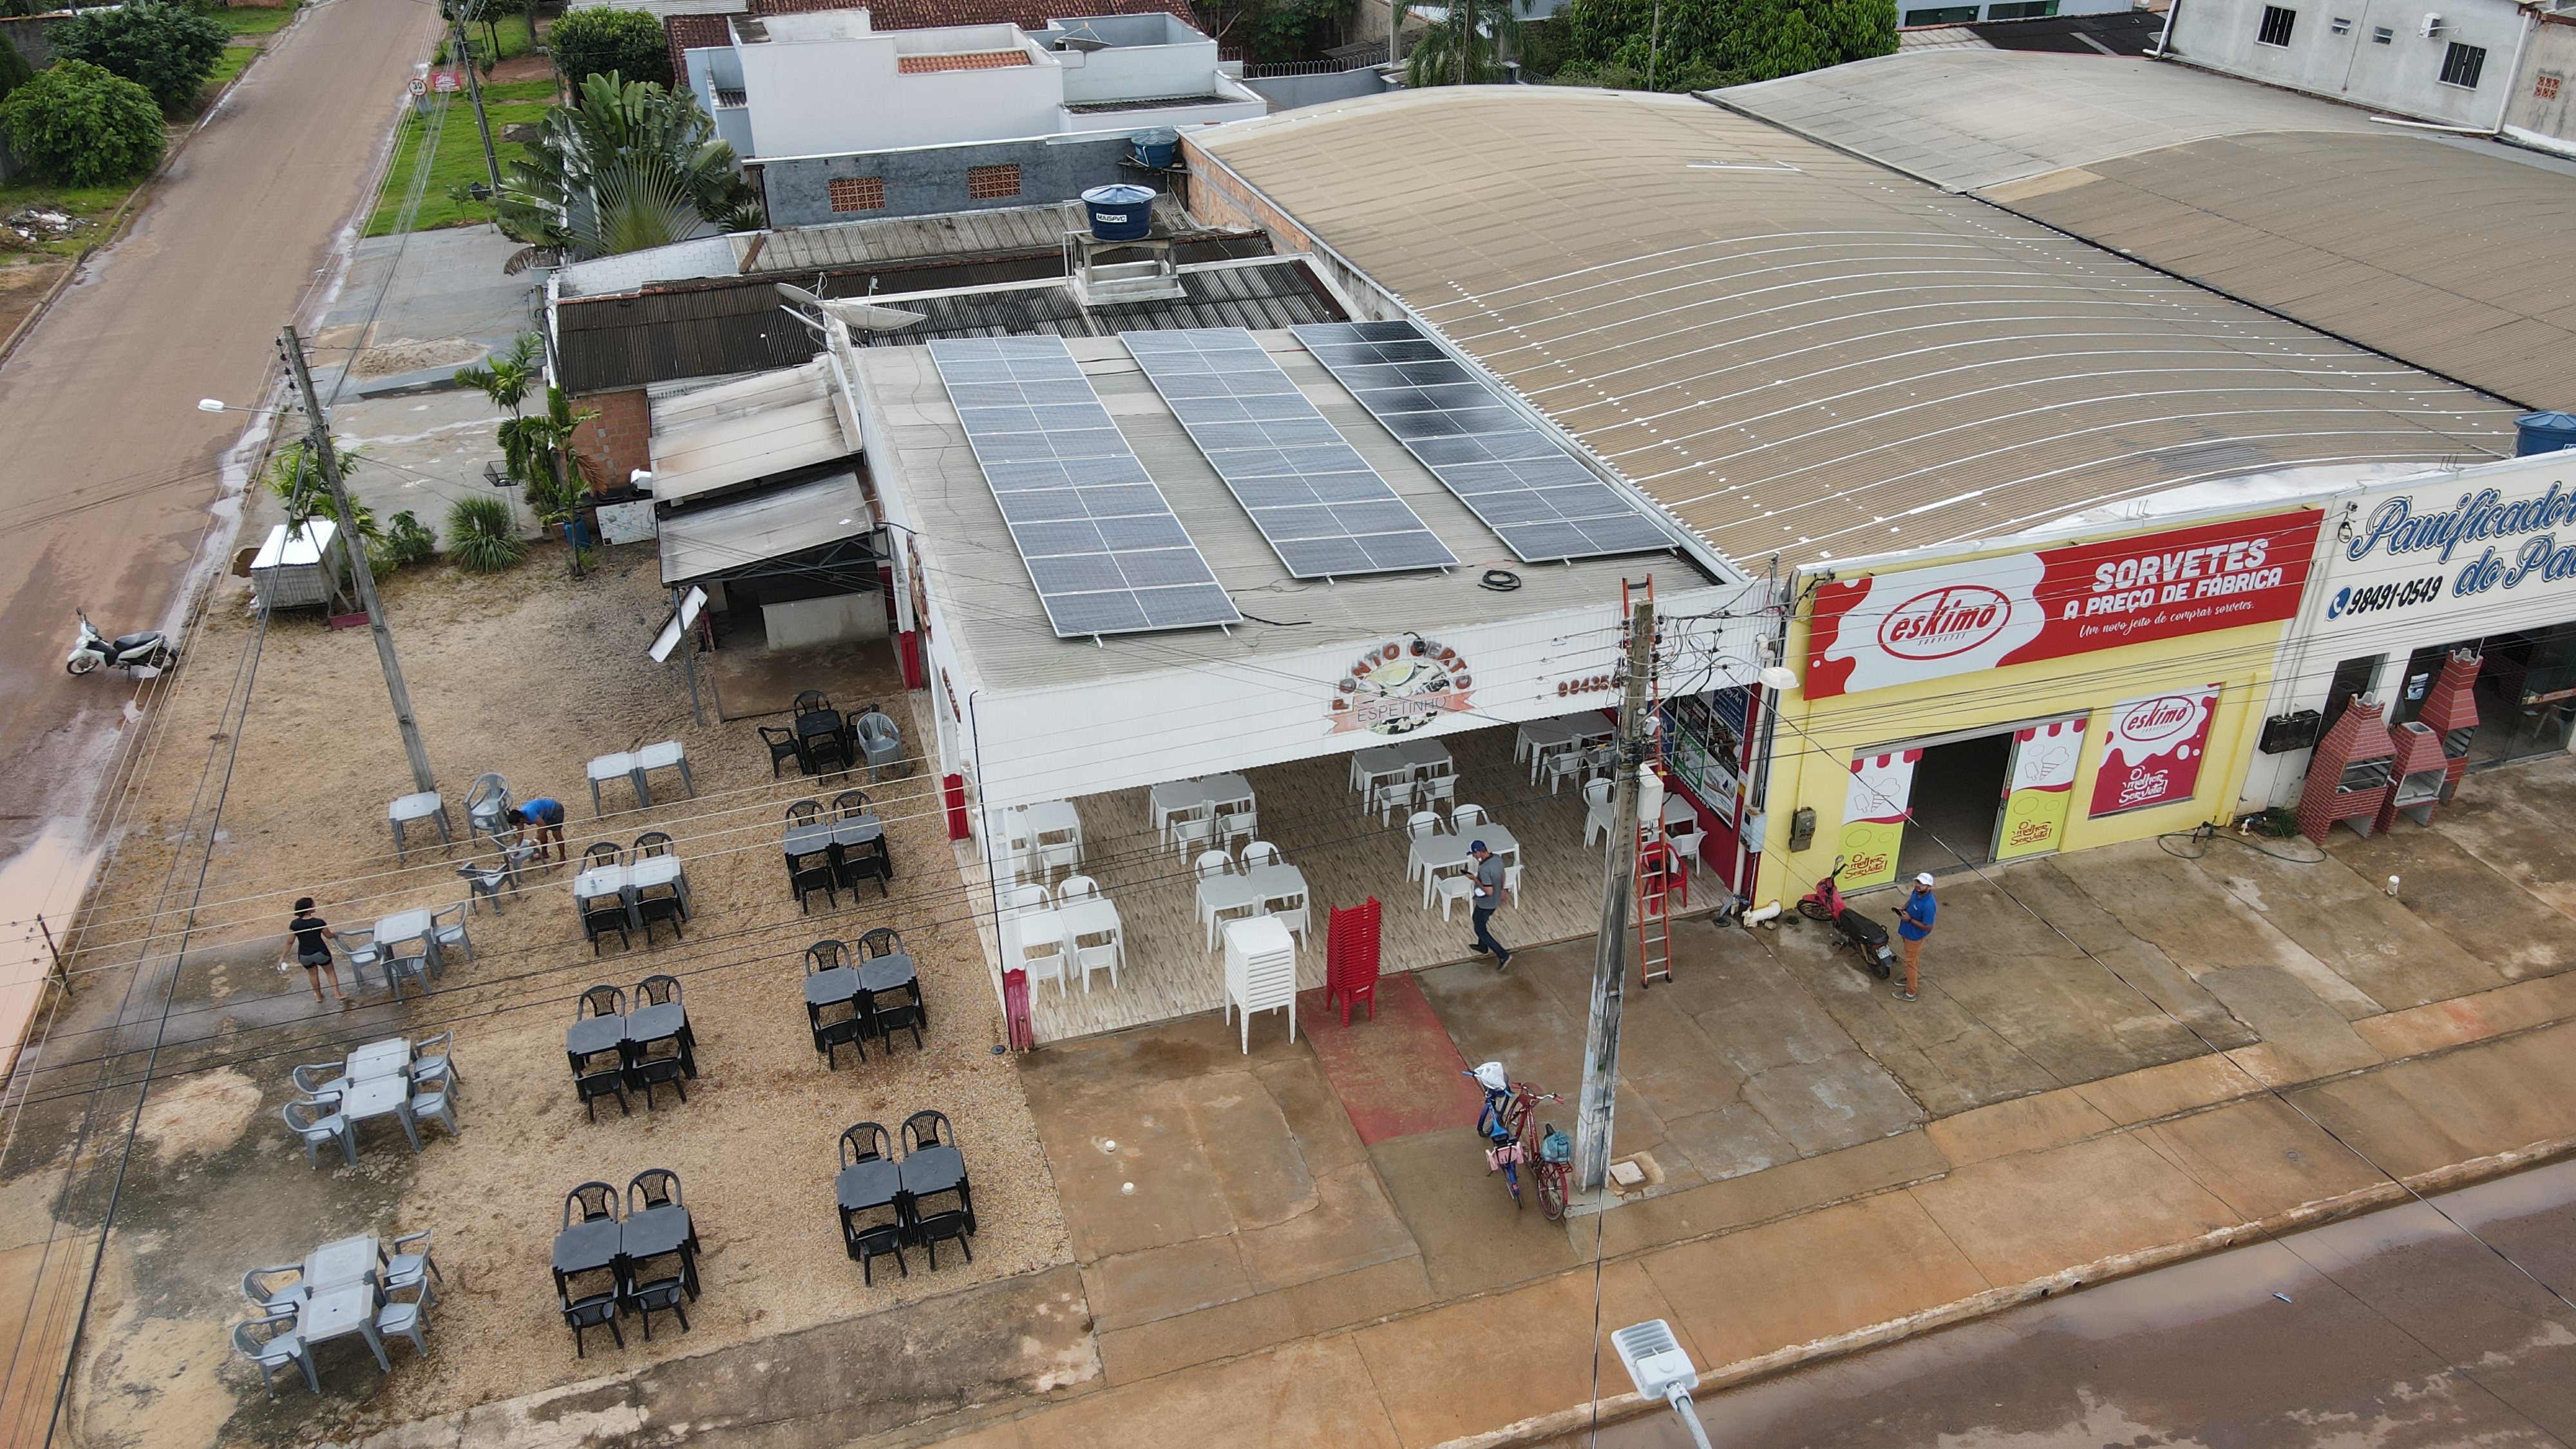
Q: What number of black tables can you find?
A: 11